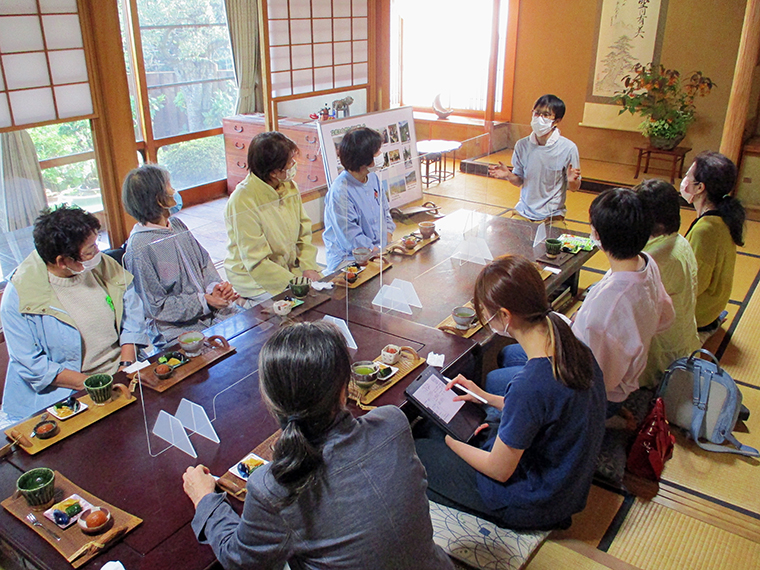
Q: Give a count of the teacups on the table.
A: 9